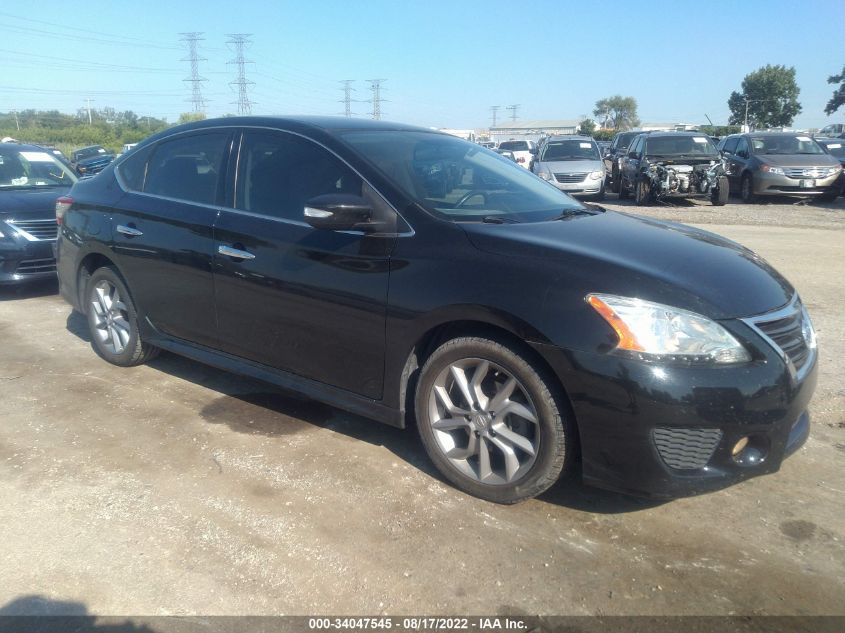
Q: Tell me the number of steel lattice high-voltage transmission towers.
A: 6